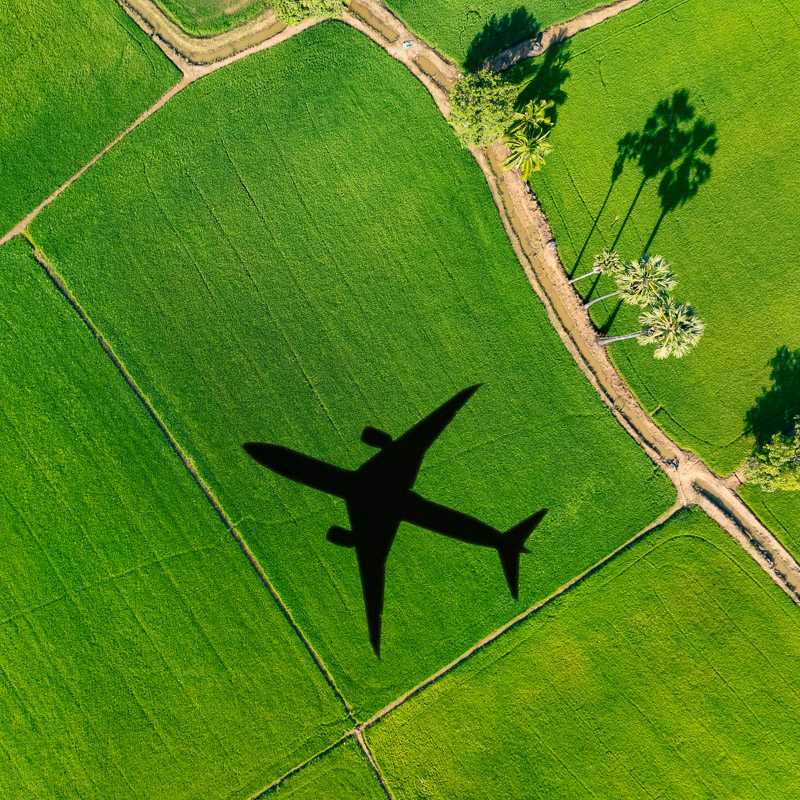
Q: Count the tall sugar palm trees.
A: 3